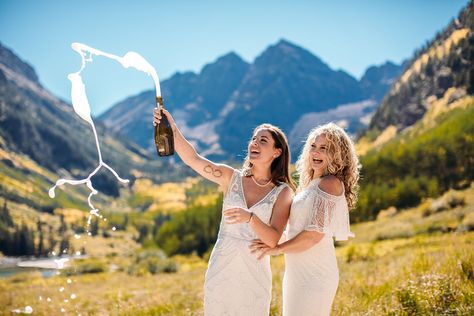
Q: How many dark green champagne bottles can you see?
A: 1